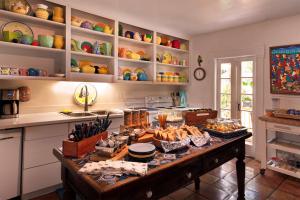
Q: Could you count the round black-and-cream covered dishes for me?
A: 1